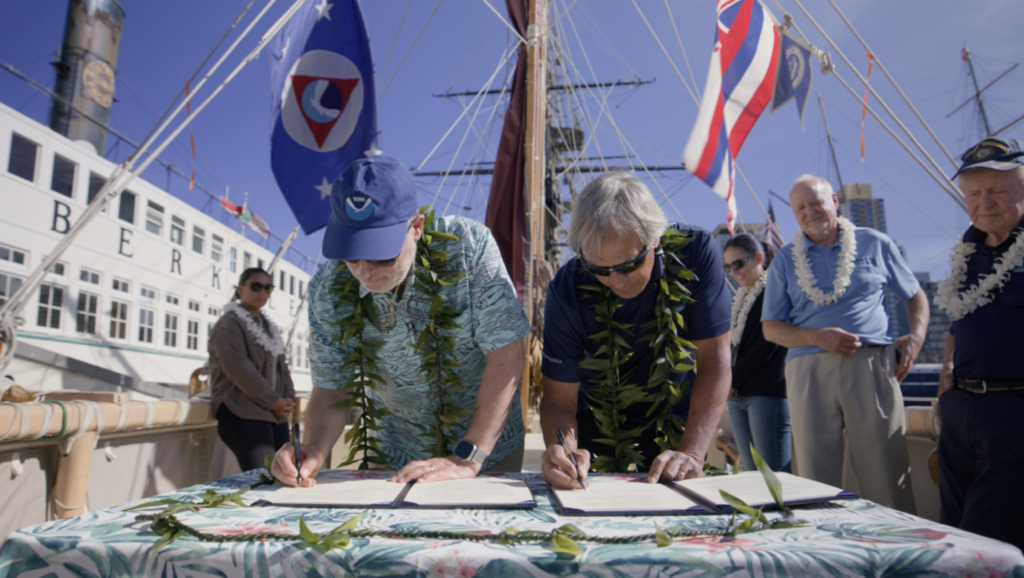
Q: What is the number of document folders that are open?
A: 2